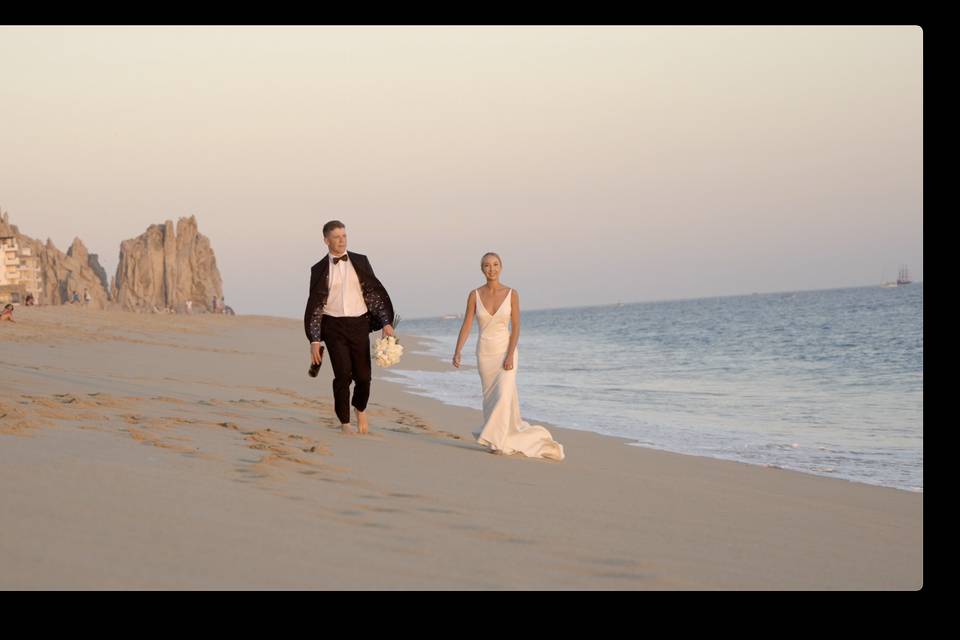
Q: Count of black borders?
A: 3